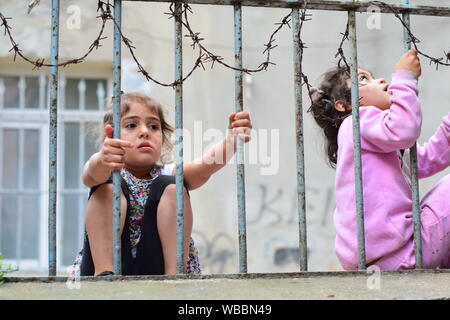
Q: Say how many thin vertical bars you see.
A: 7